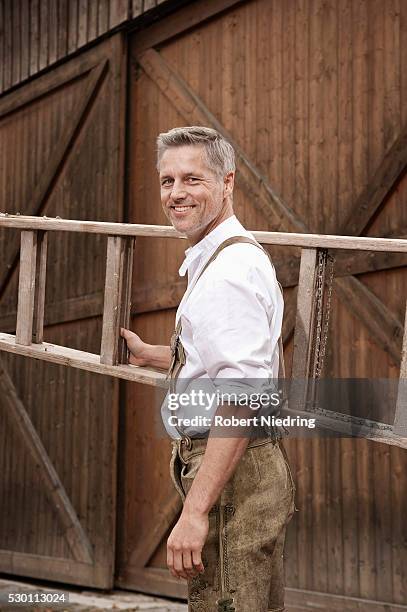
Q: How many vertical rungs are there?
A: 4